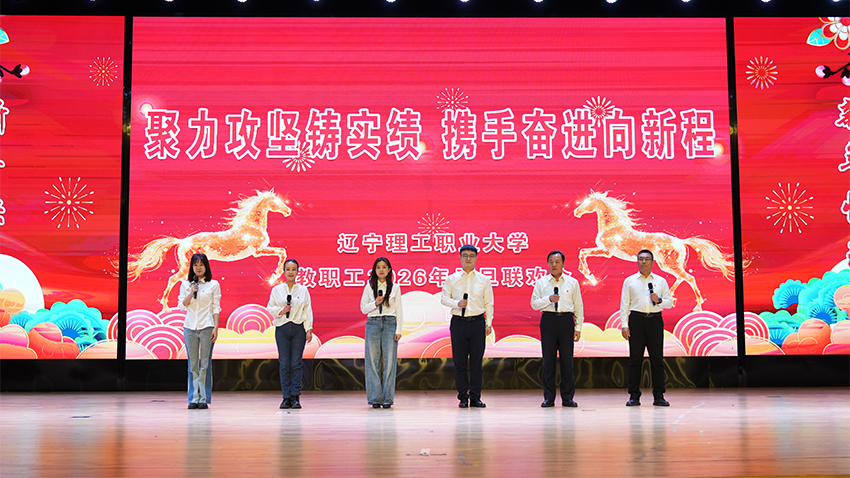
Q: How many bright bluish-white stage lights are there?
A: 11